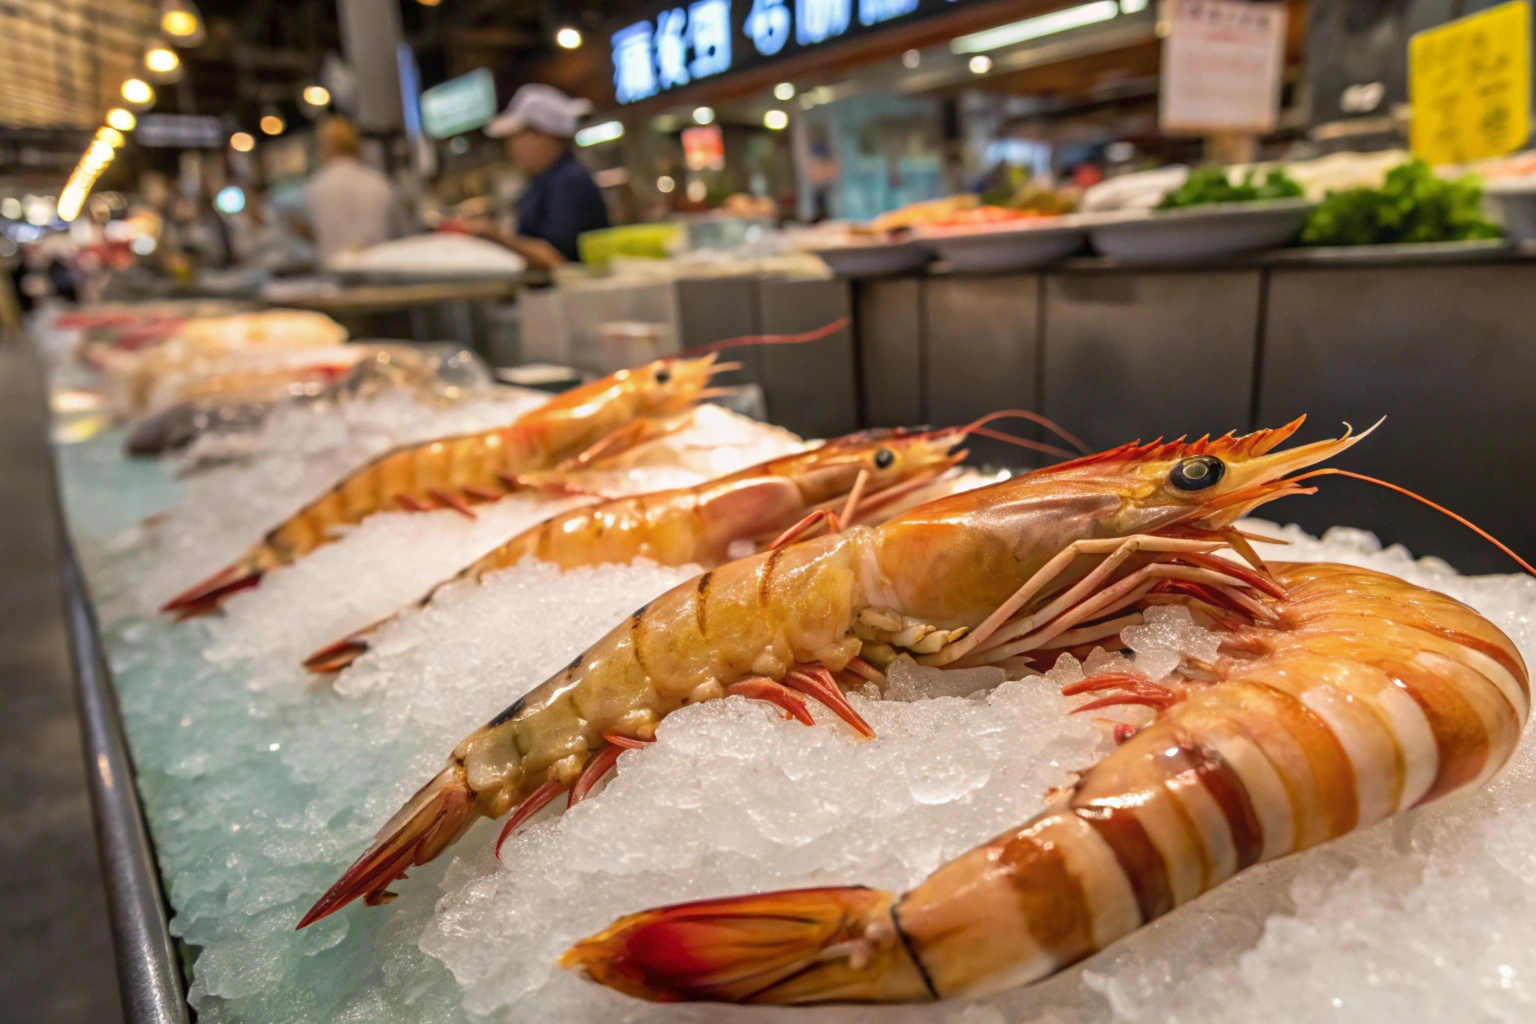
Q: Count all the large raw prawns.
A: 4